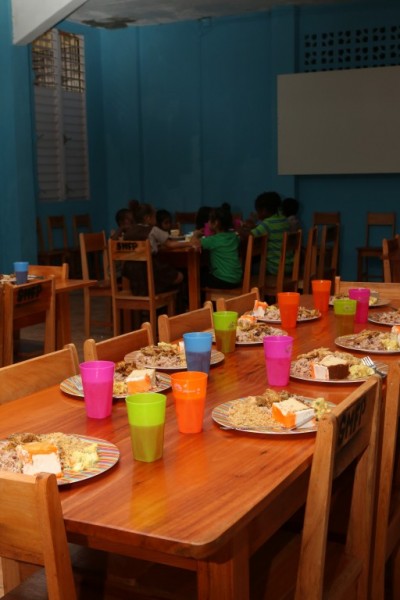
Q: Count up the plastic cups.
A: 11